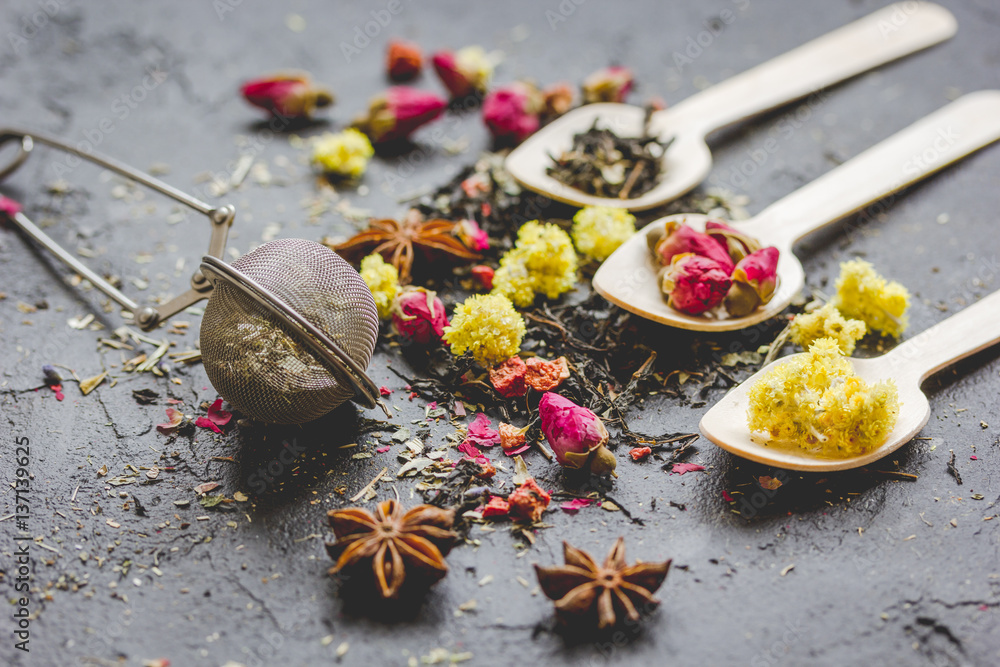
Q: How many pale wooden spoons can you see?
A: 3